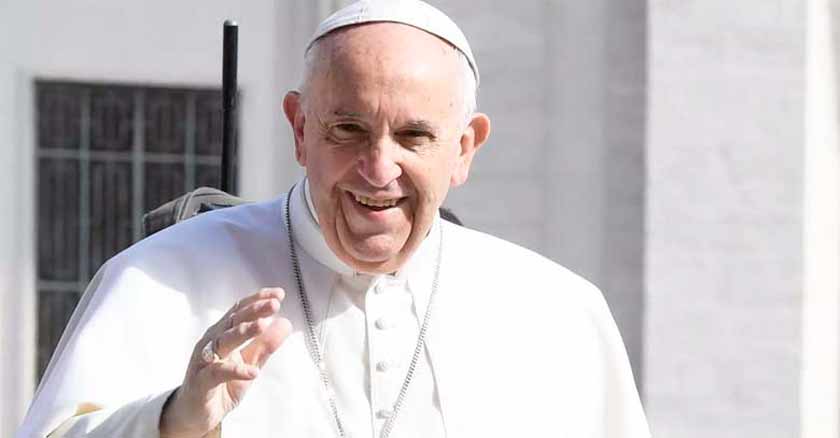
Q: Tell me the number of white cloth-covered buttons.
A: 4